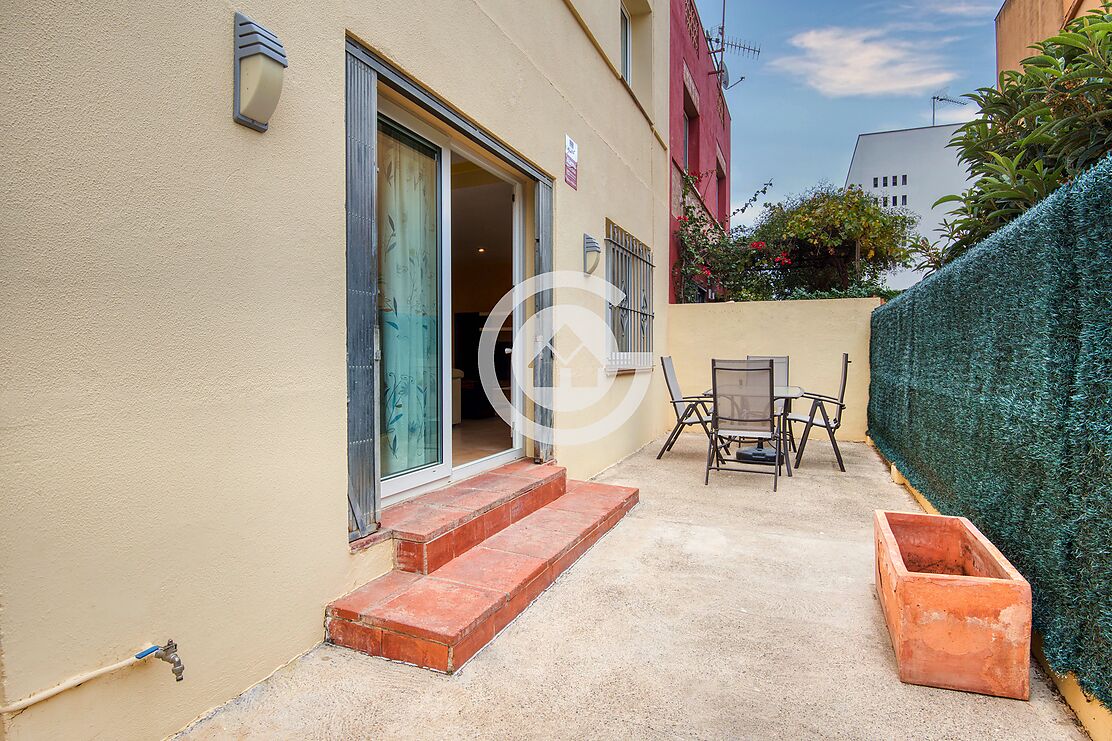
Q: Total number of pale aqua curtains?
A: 1